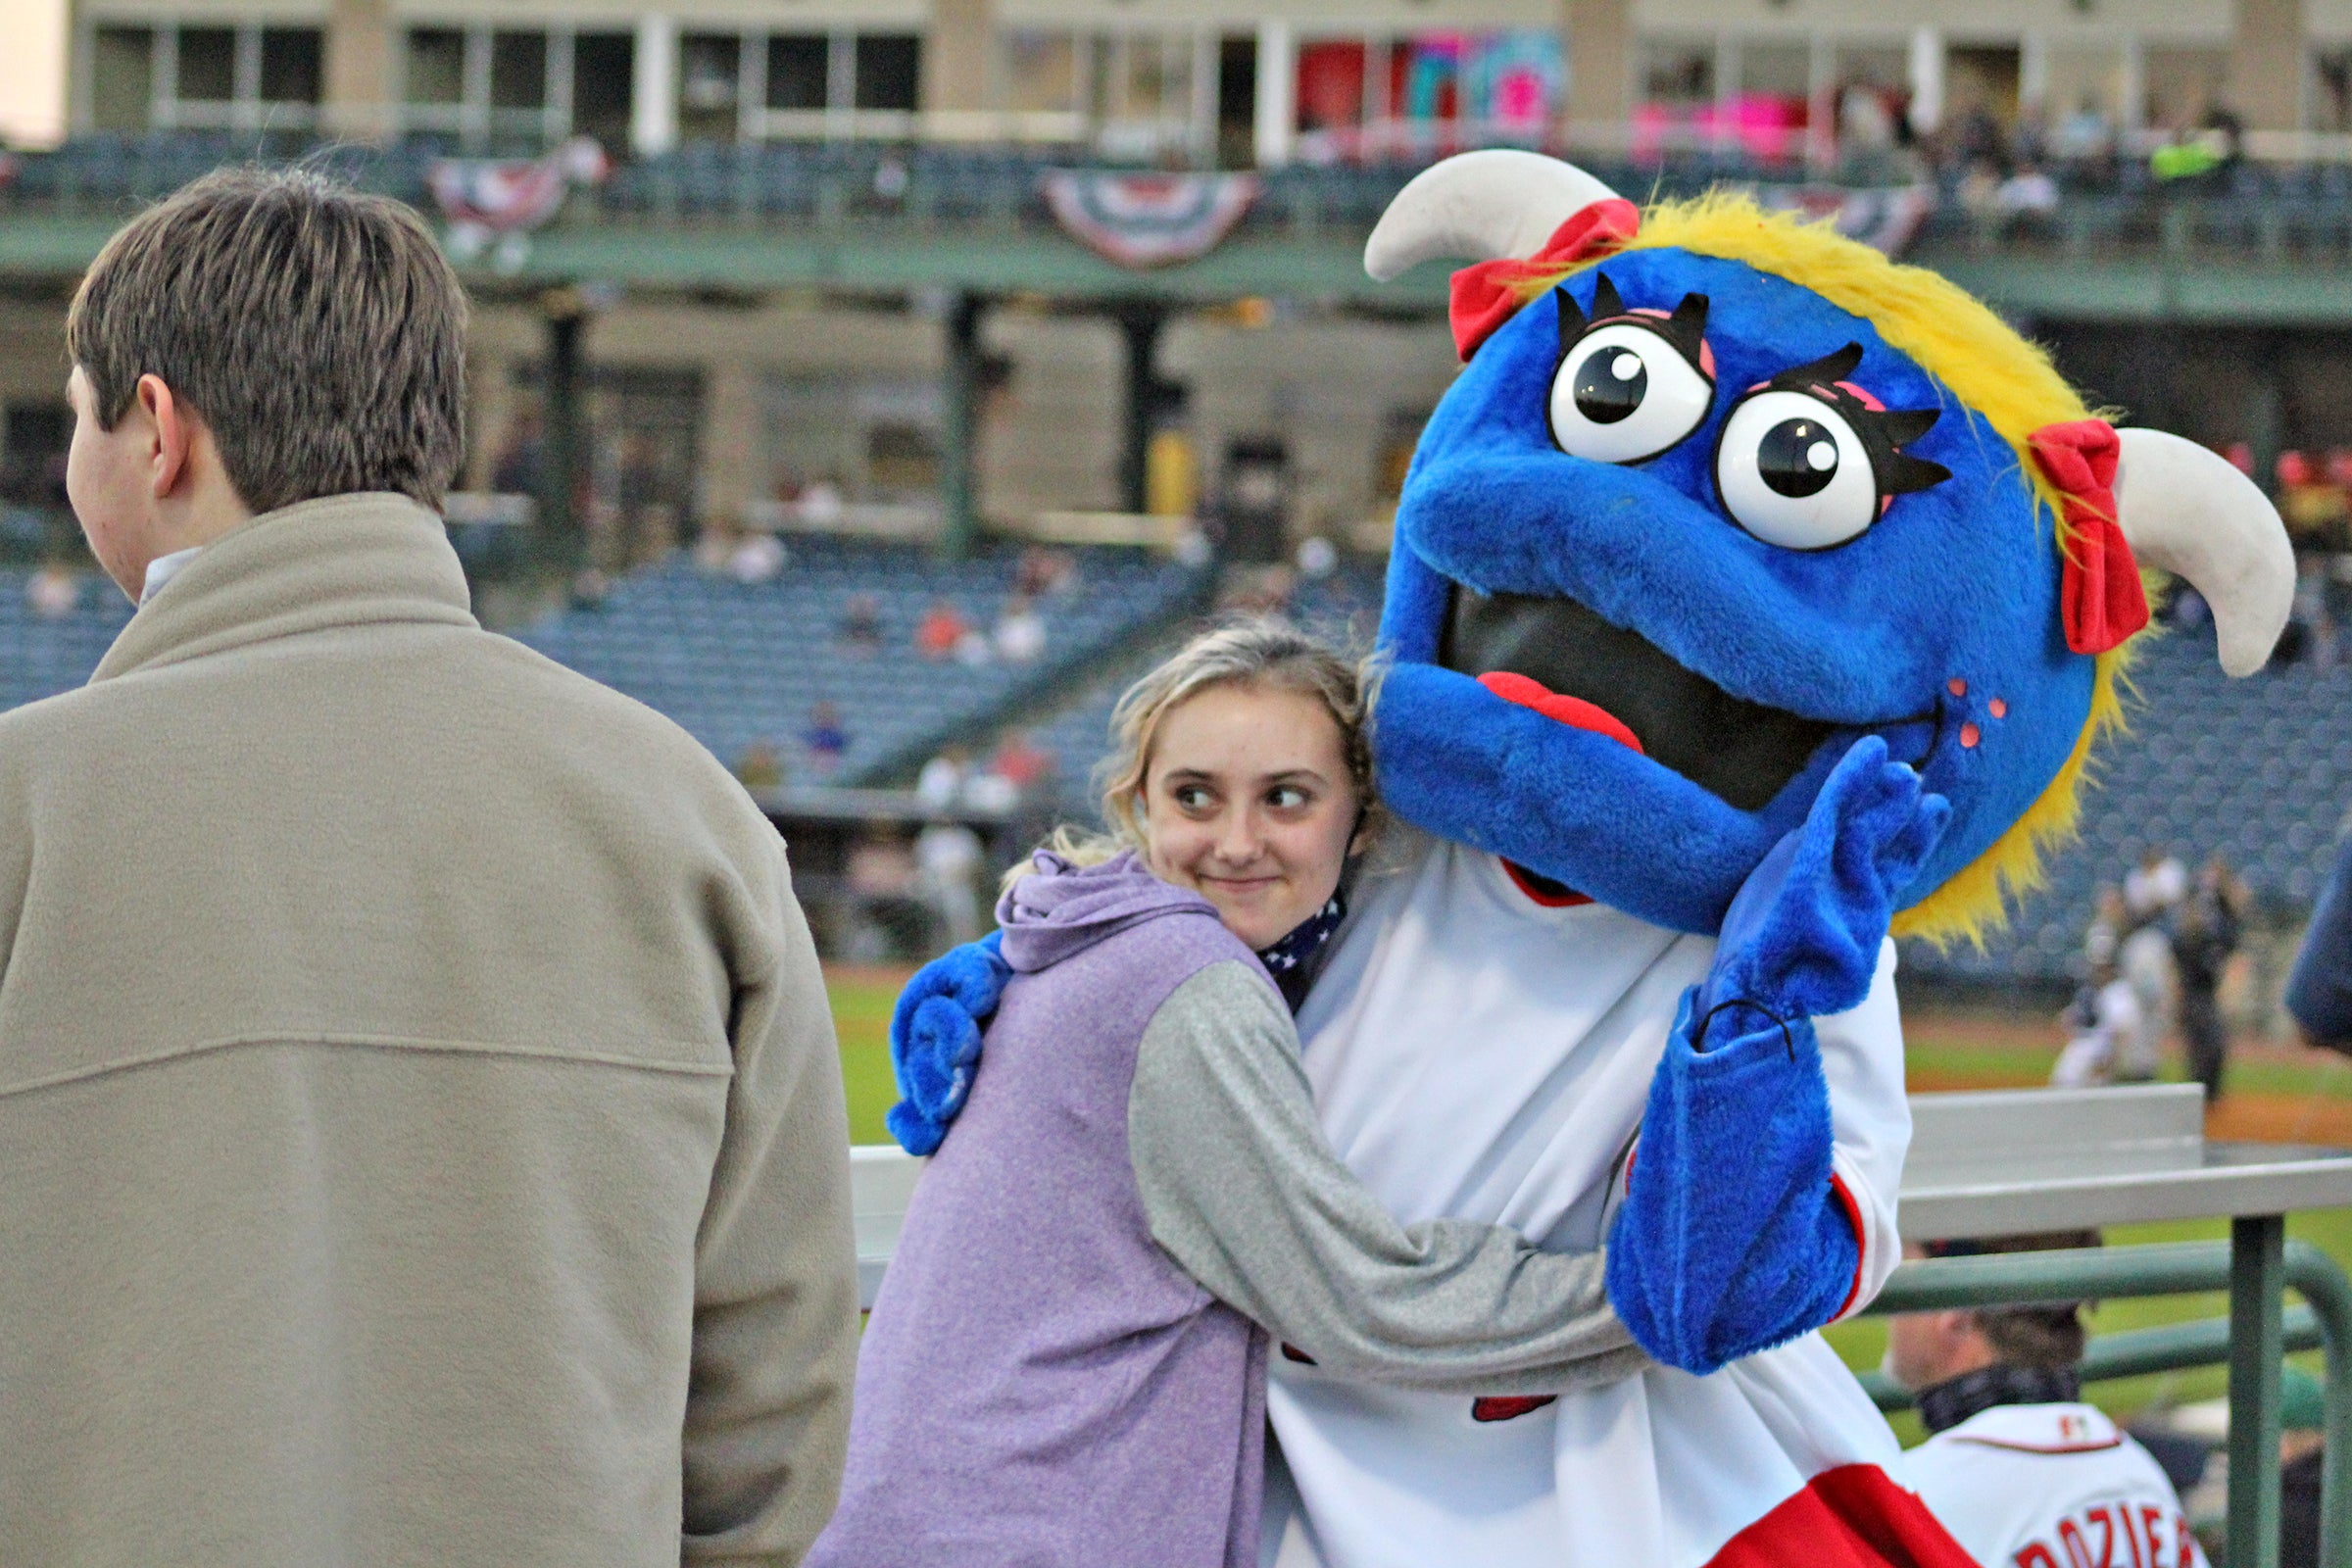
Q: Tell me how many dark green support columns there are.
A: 3